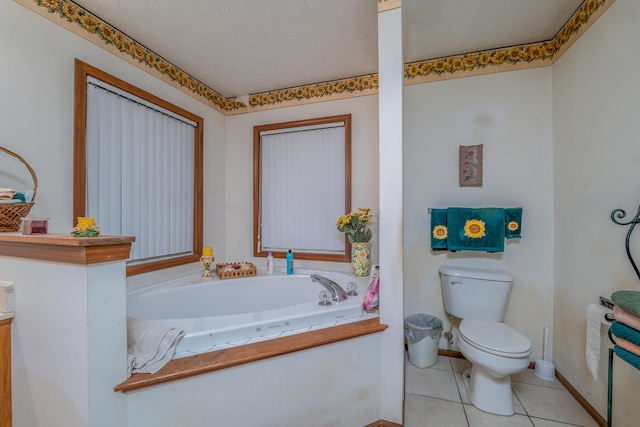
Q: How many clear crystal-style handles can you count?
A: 2